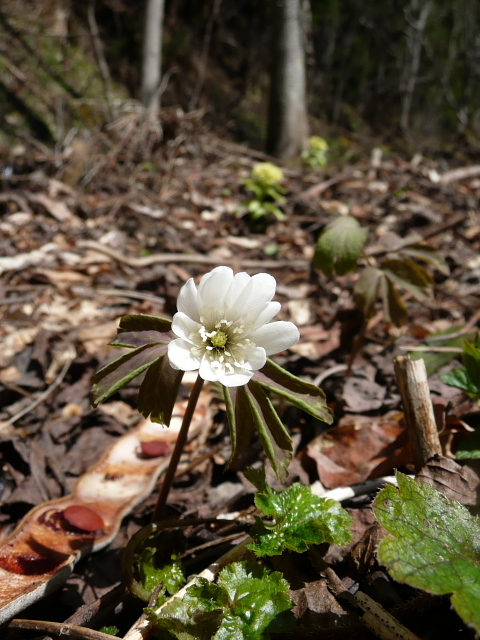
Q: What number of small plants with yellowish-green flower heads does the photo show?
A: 2